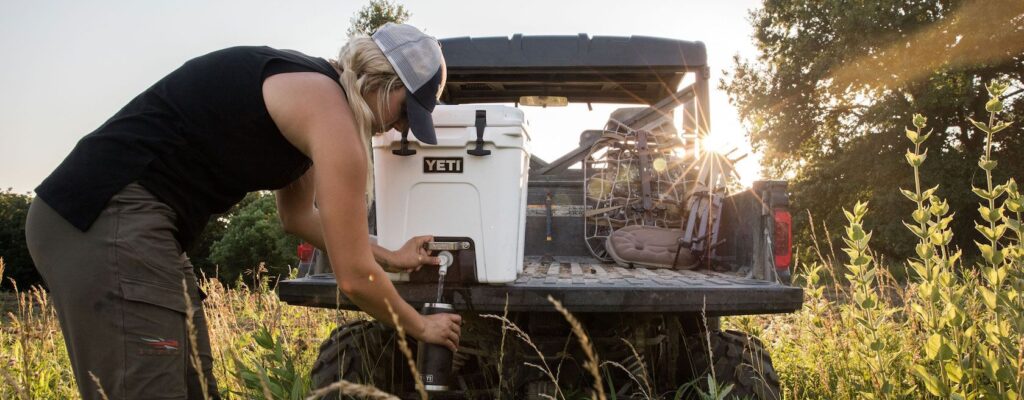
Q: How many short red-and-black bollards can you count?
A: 0